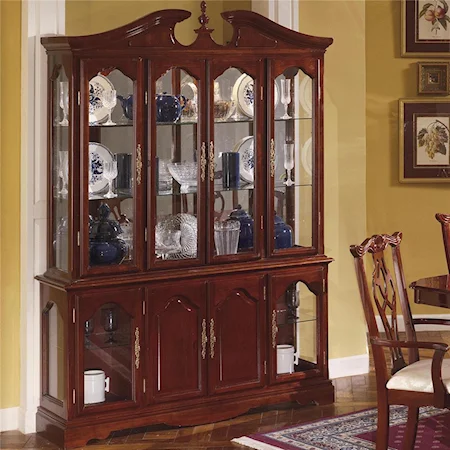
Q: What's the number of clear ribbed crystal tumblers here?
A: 1